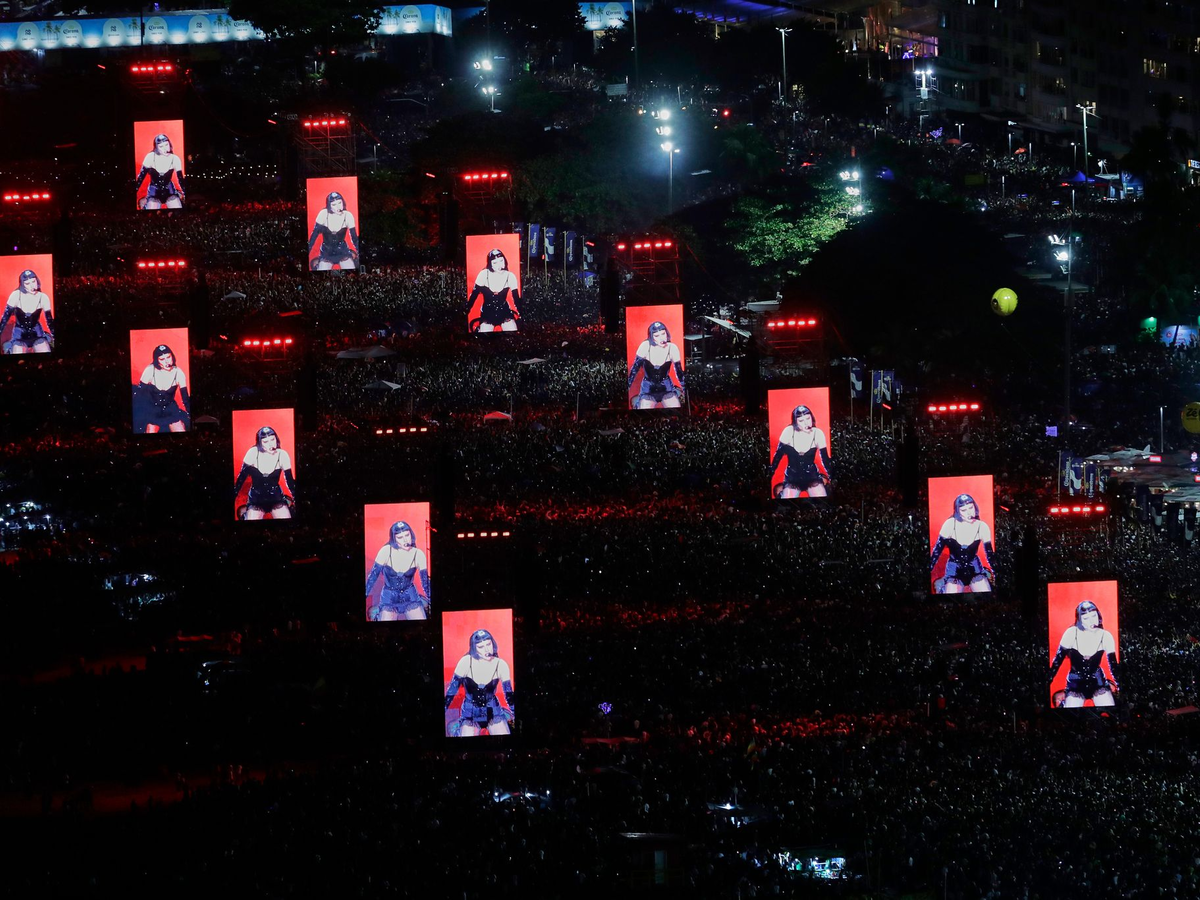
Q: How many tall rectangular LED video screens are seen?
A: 12